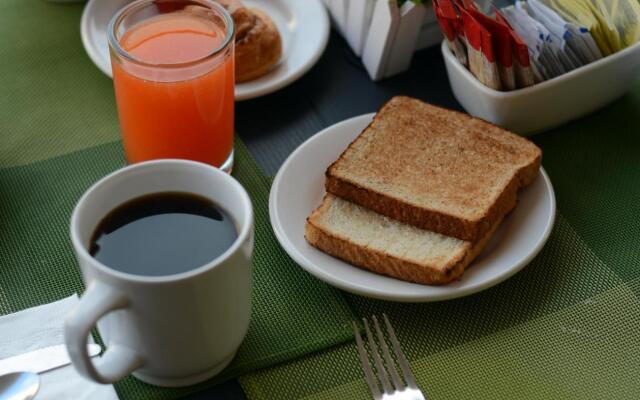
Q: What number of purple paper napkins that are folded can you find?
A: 0